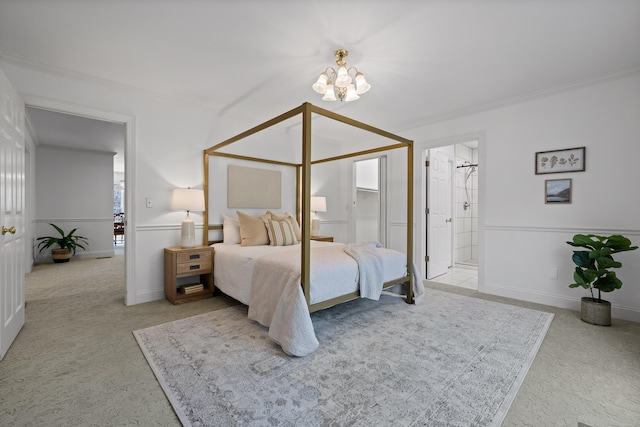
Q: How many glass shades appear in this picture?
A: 5